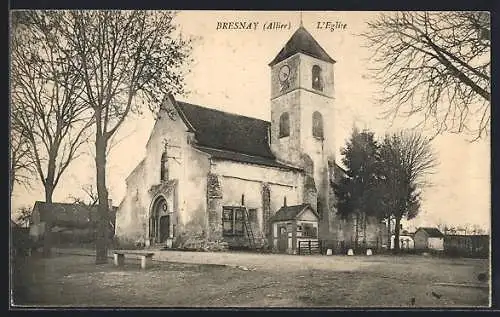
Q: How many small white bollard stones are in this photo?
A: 3